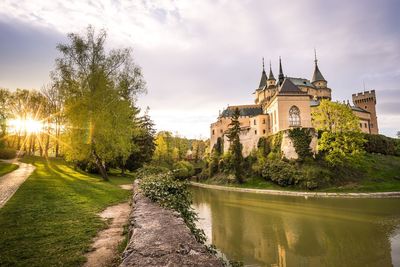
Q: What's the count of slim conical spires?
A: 4